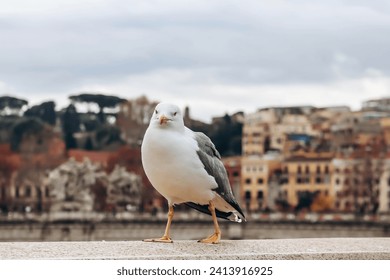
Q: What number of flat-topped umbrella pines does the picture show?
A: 2